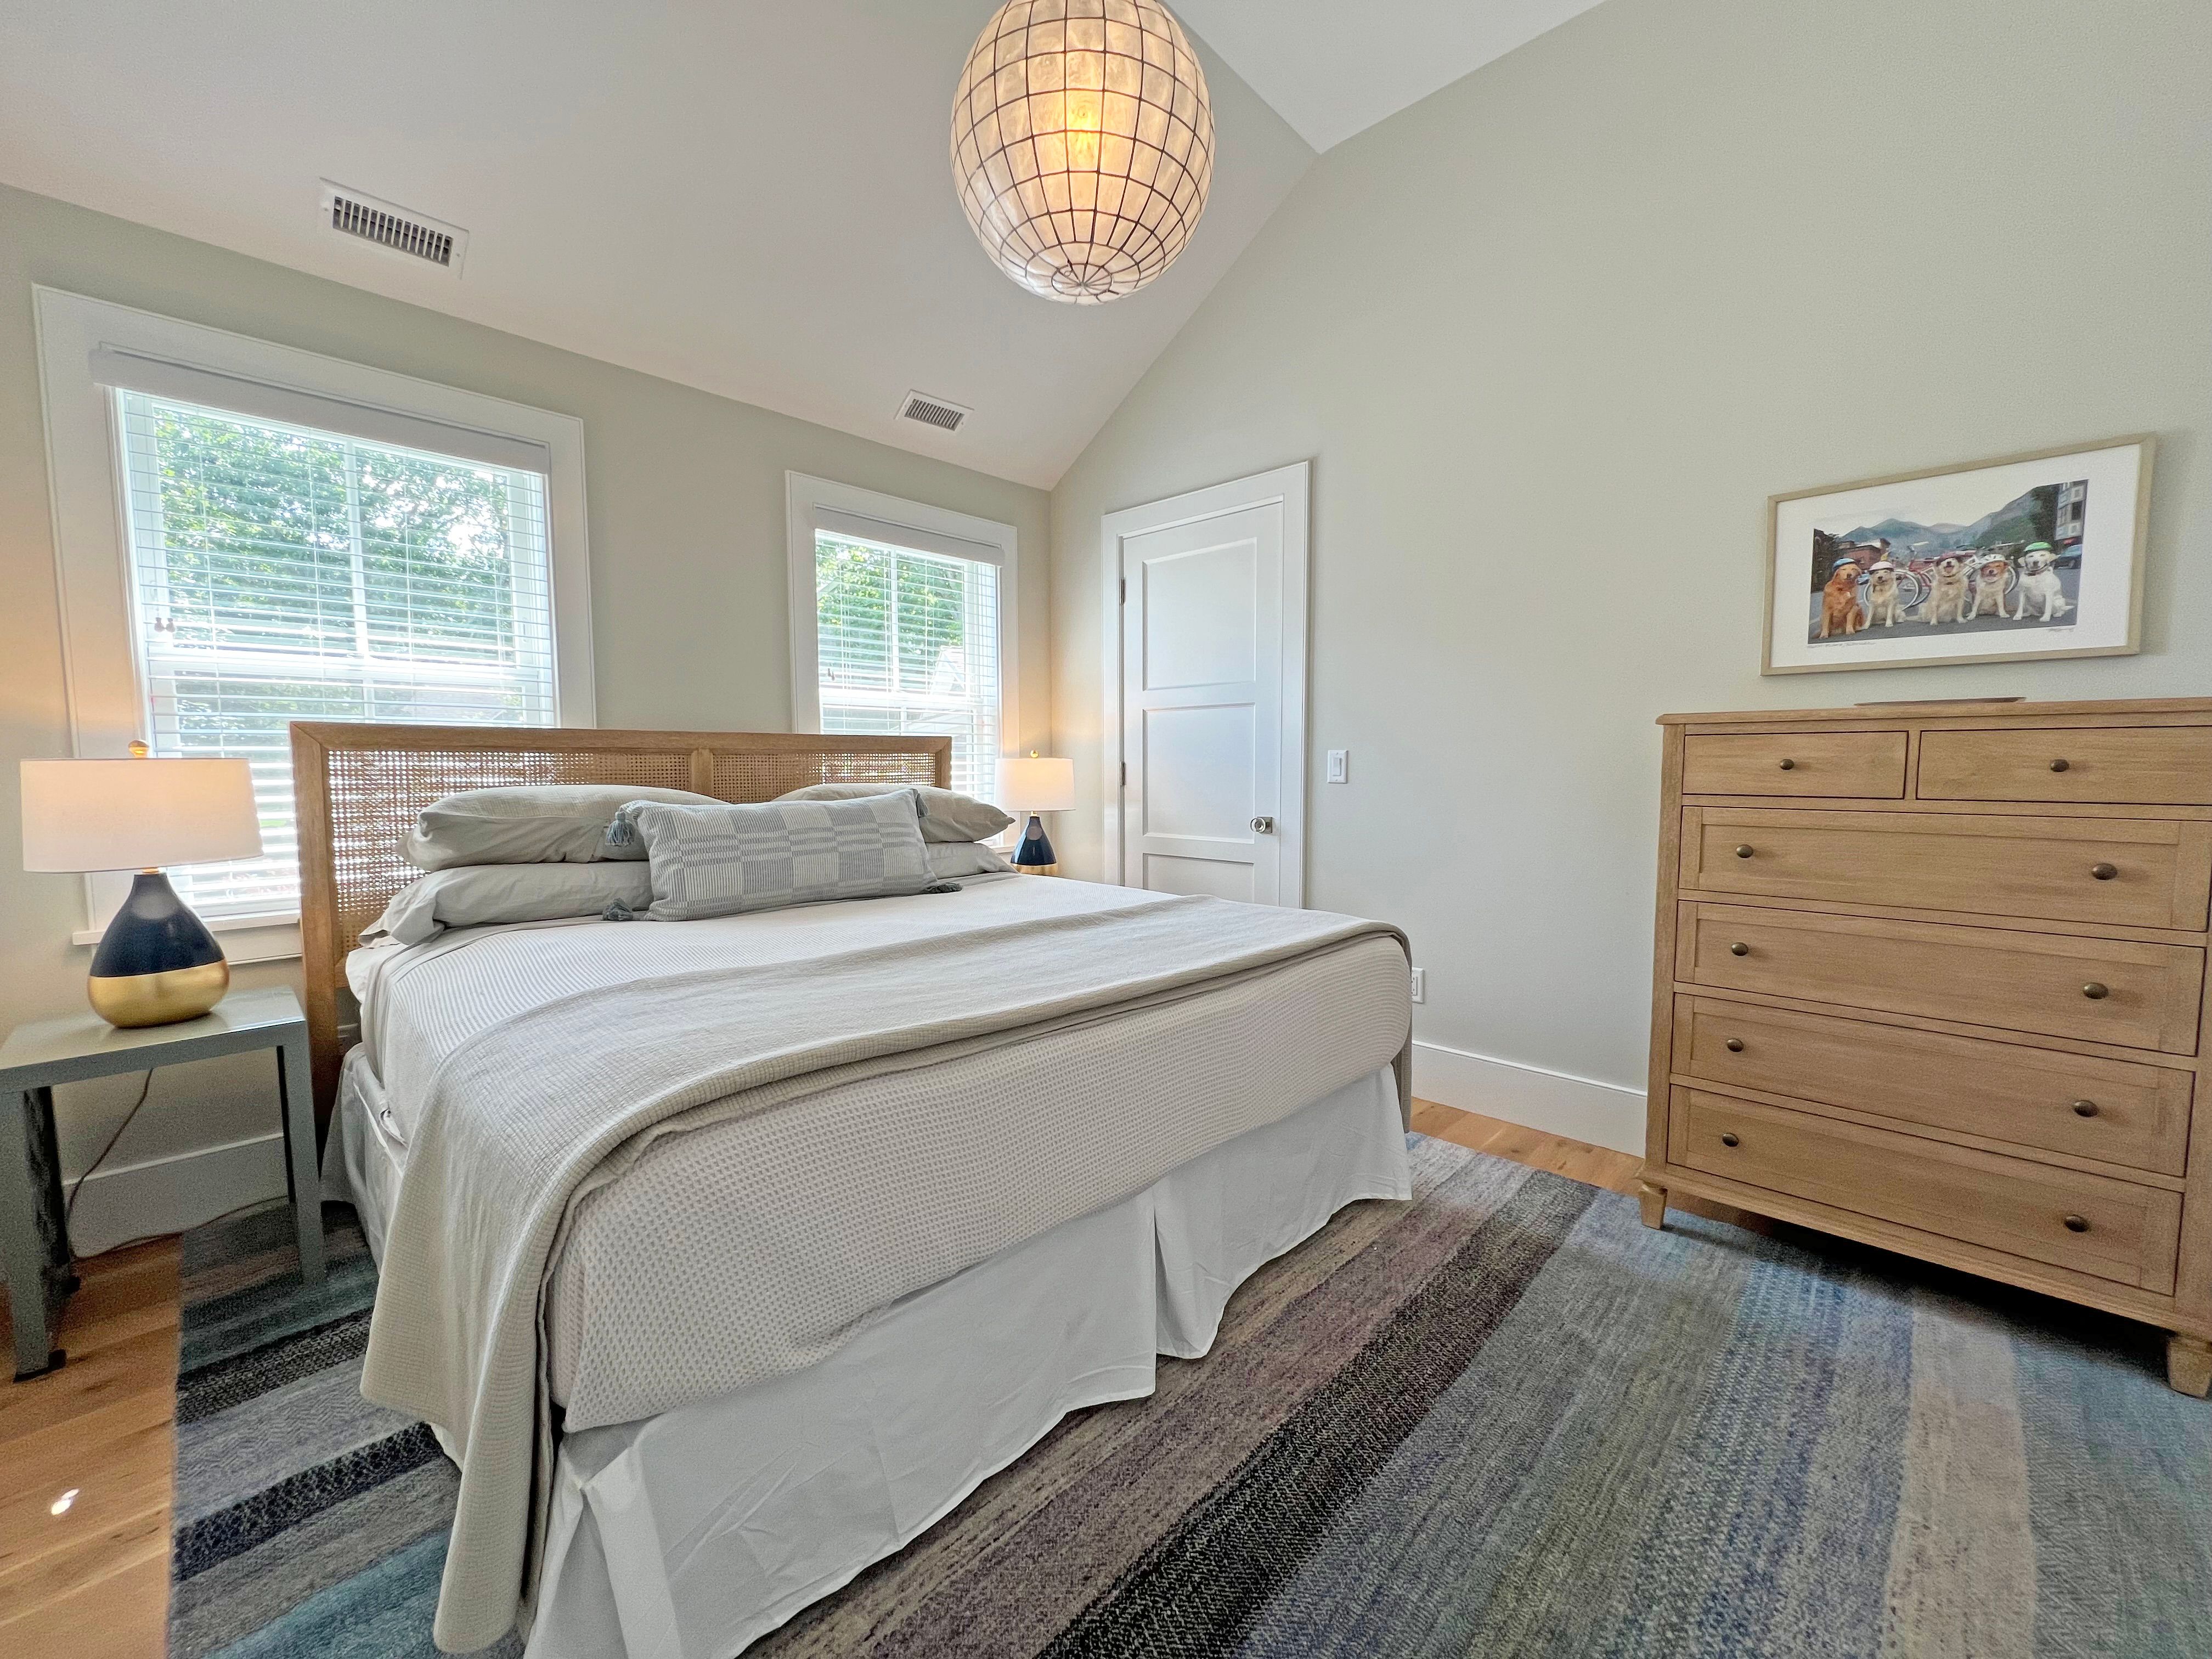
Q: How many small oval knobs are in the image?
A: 10